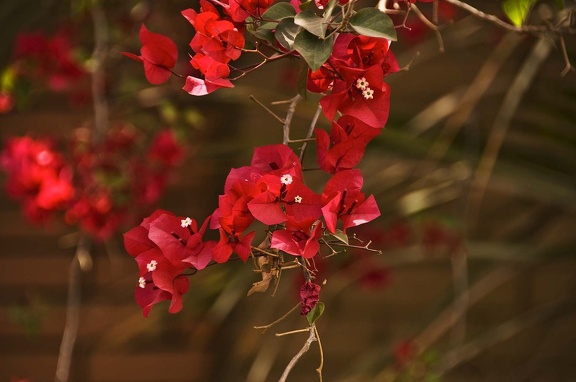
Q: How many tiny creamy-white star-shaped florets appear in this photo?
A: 7